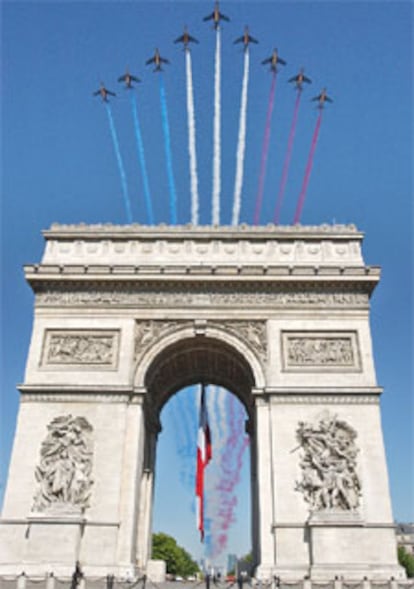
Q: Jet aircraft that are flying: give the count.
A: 9